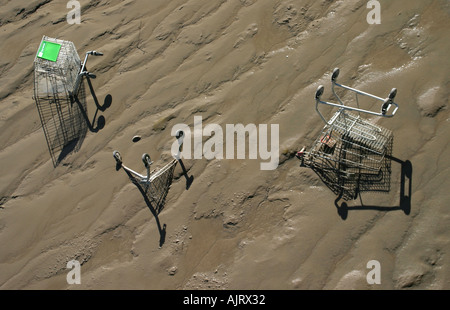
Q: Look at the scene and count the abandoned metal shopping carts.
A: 3